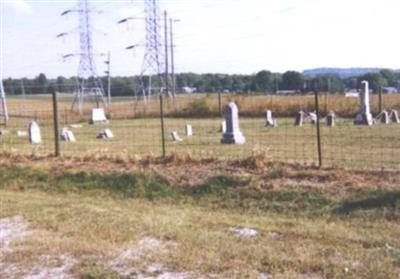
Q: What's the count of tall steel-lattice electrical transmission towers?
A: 2